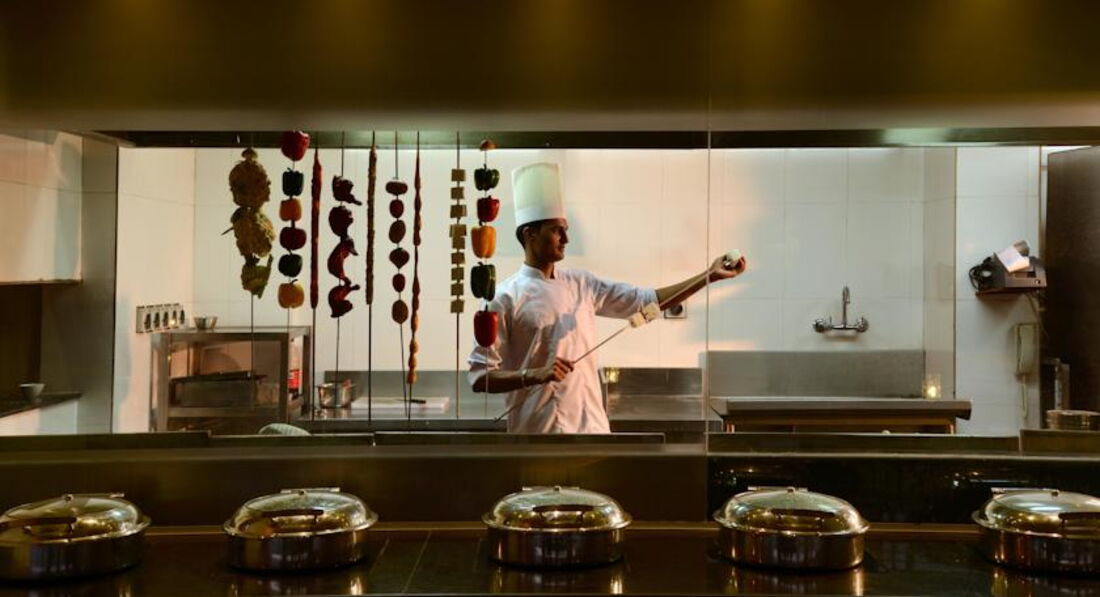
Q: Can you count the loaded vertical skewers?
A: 9